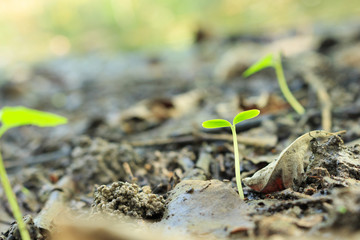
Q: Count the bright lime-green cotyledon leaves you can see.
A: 4